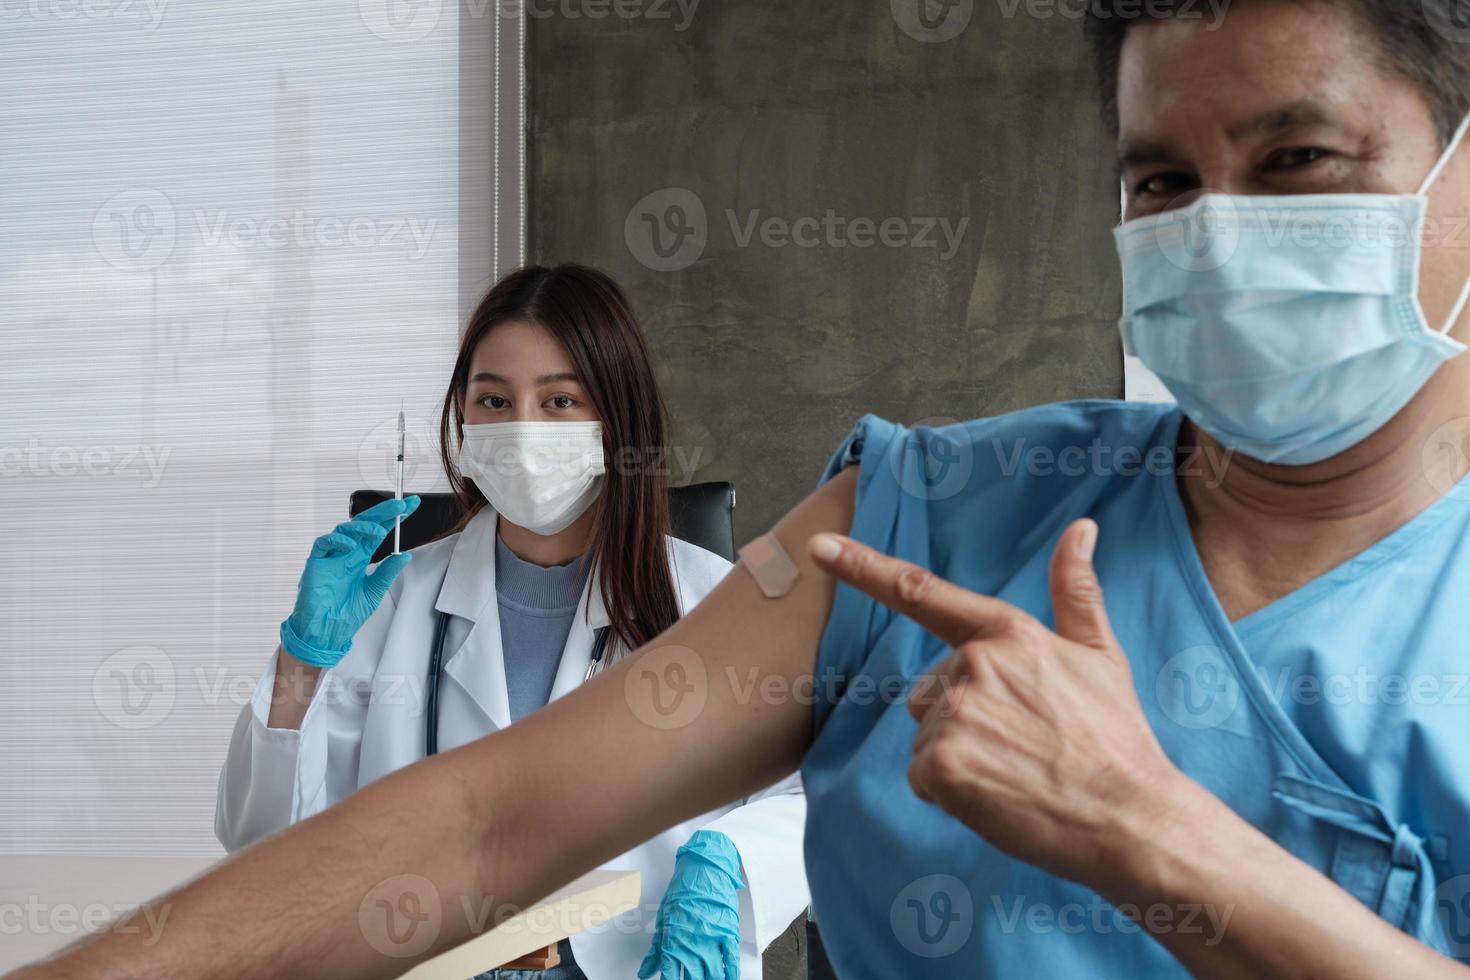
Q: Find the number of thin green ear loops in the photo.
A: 0